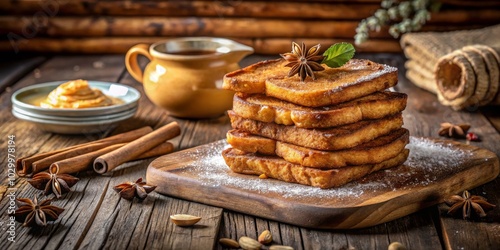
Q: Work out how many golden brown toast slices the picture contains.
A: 5